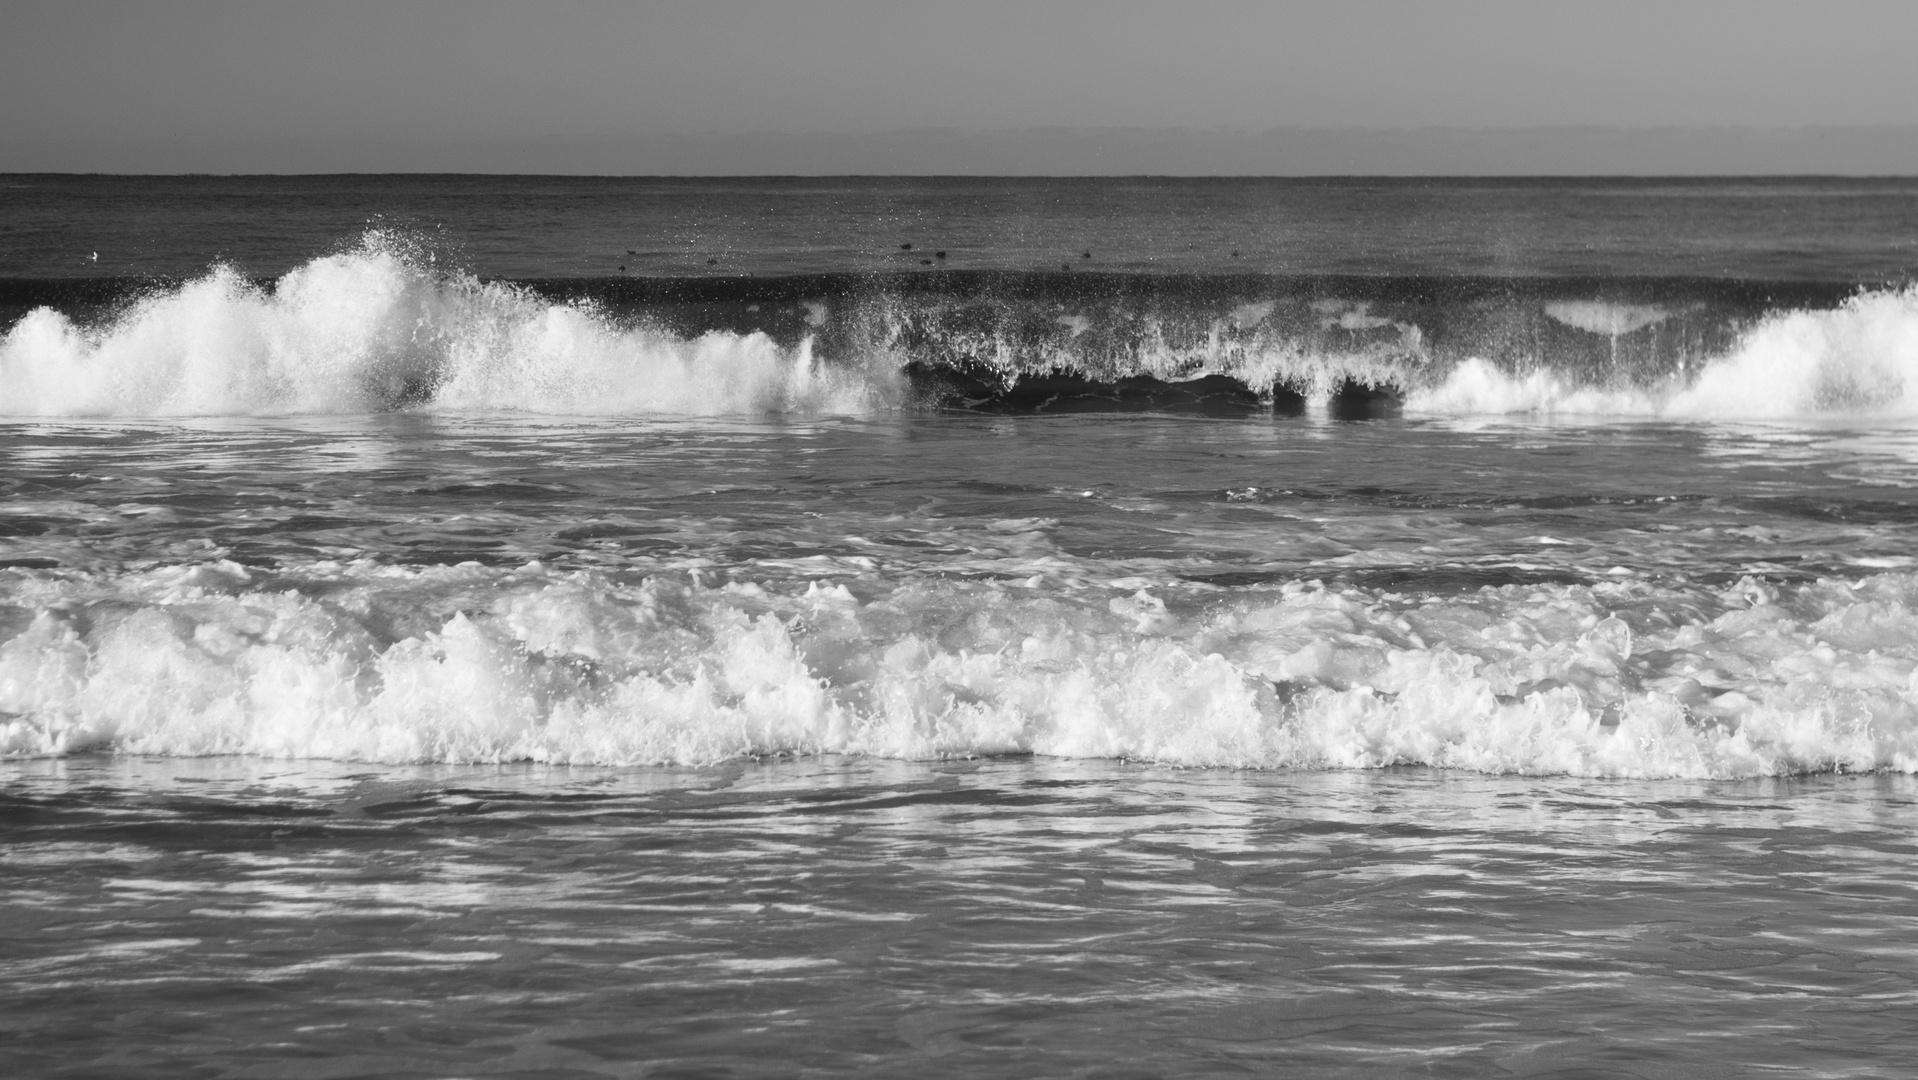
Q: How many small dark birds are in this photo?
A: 9